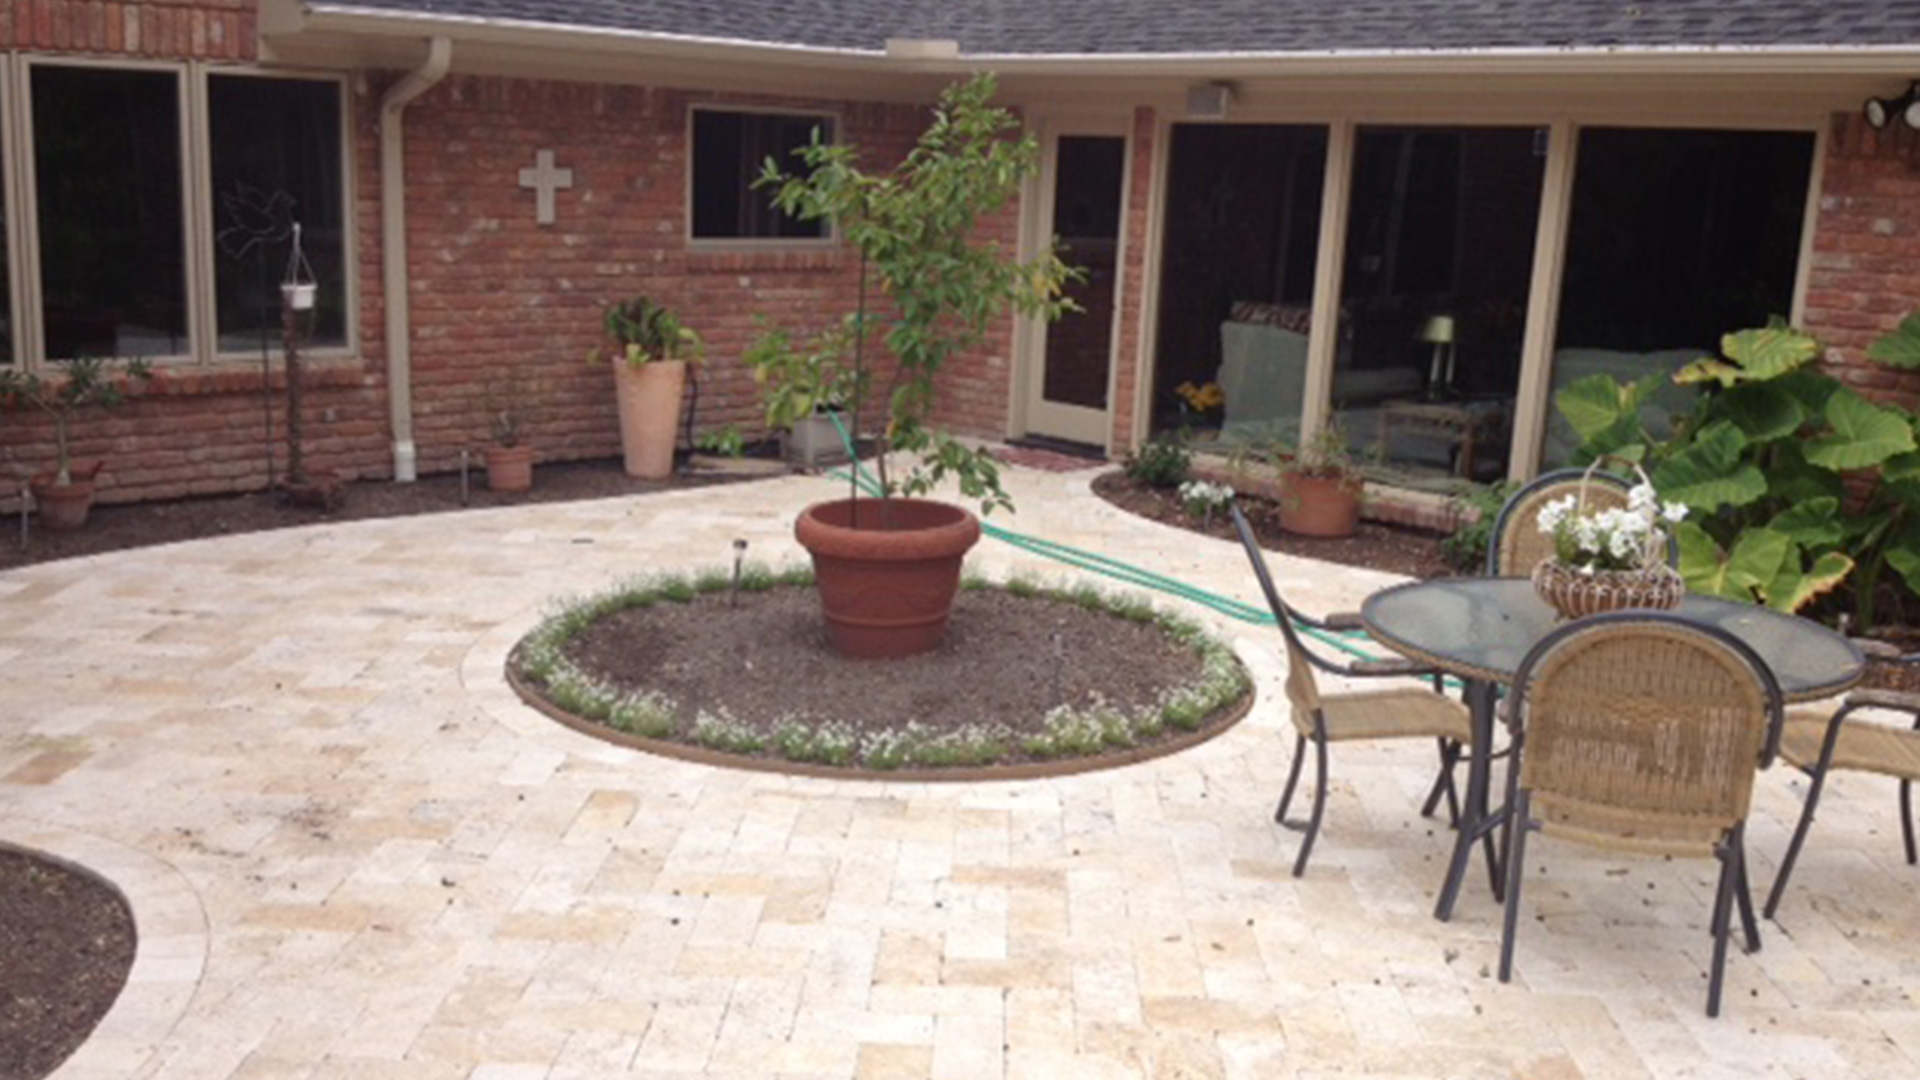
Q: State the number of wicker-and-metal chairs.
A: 4